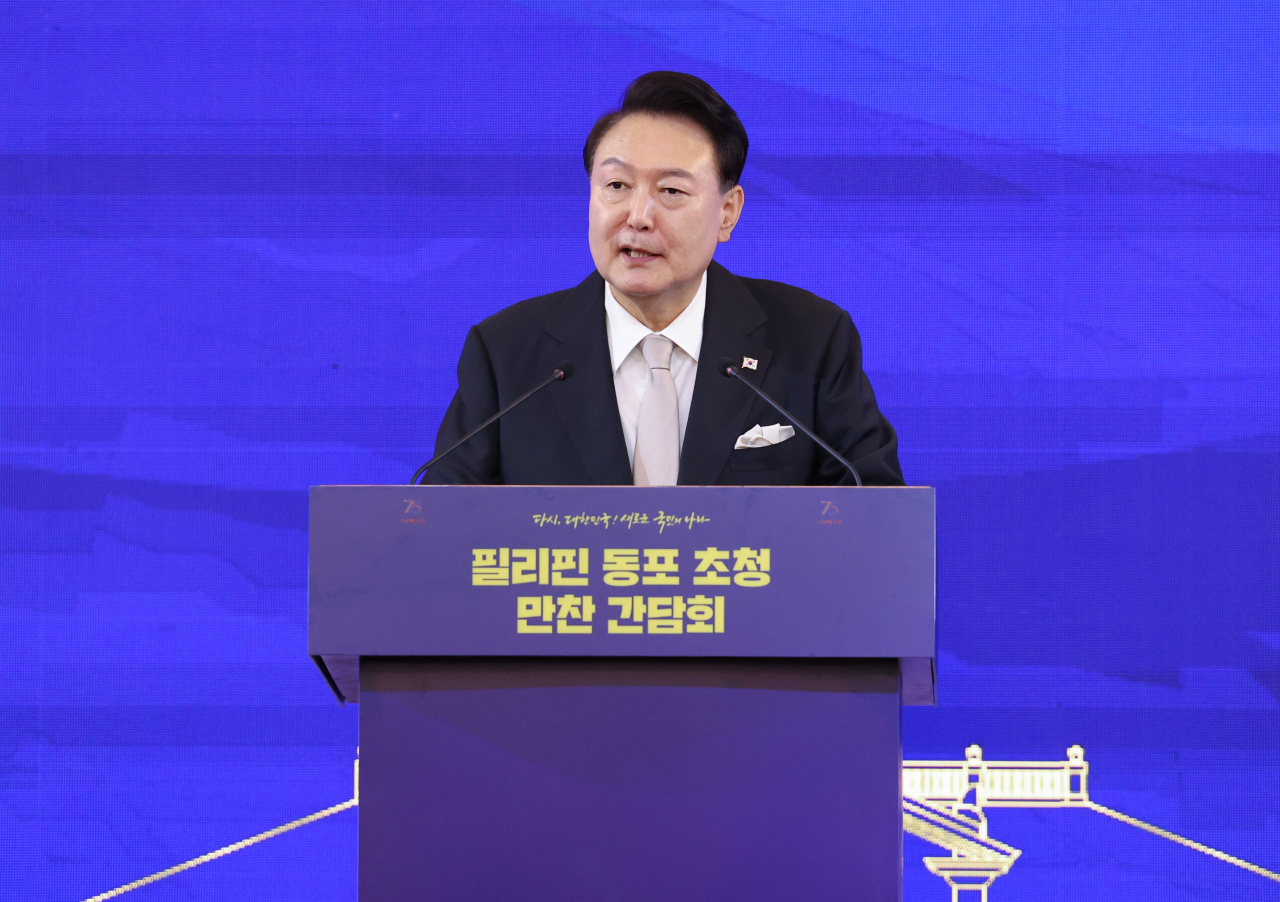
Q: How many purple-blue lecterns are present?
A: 1